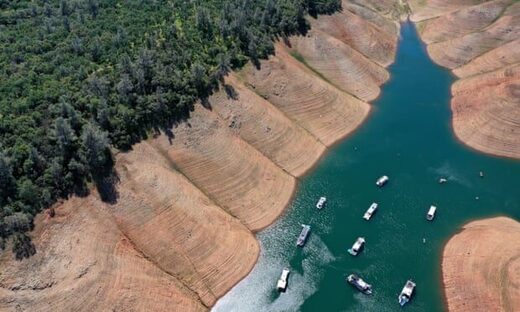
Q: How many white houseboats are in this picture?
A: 9